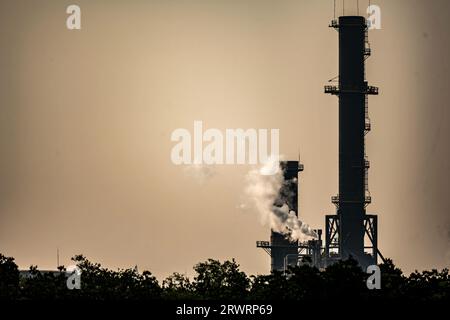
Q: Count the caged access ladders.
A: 3